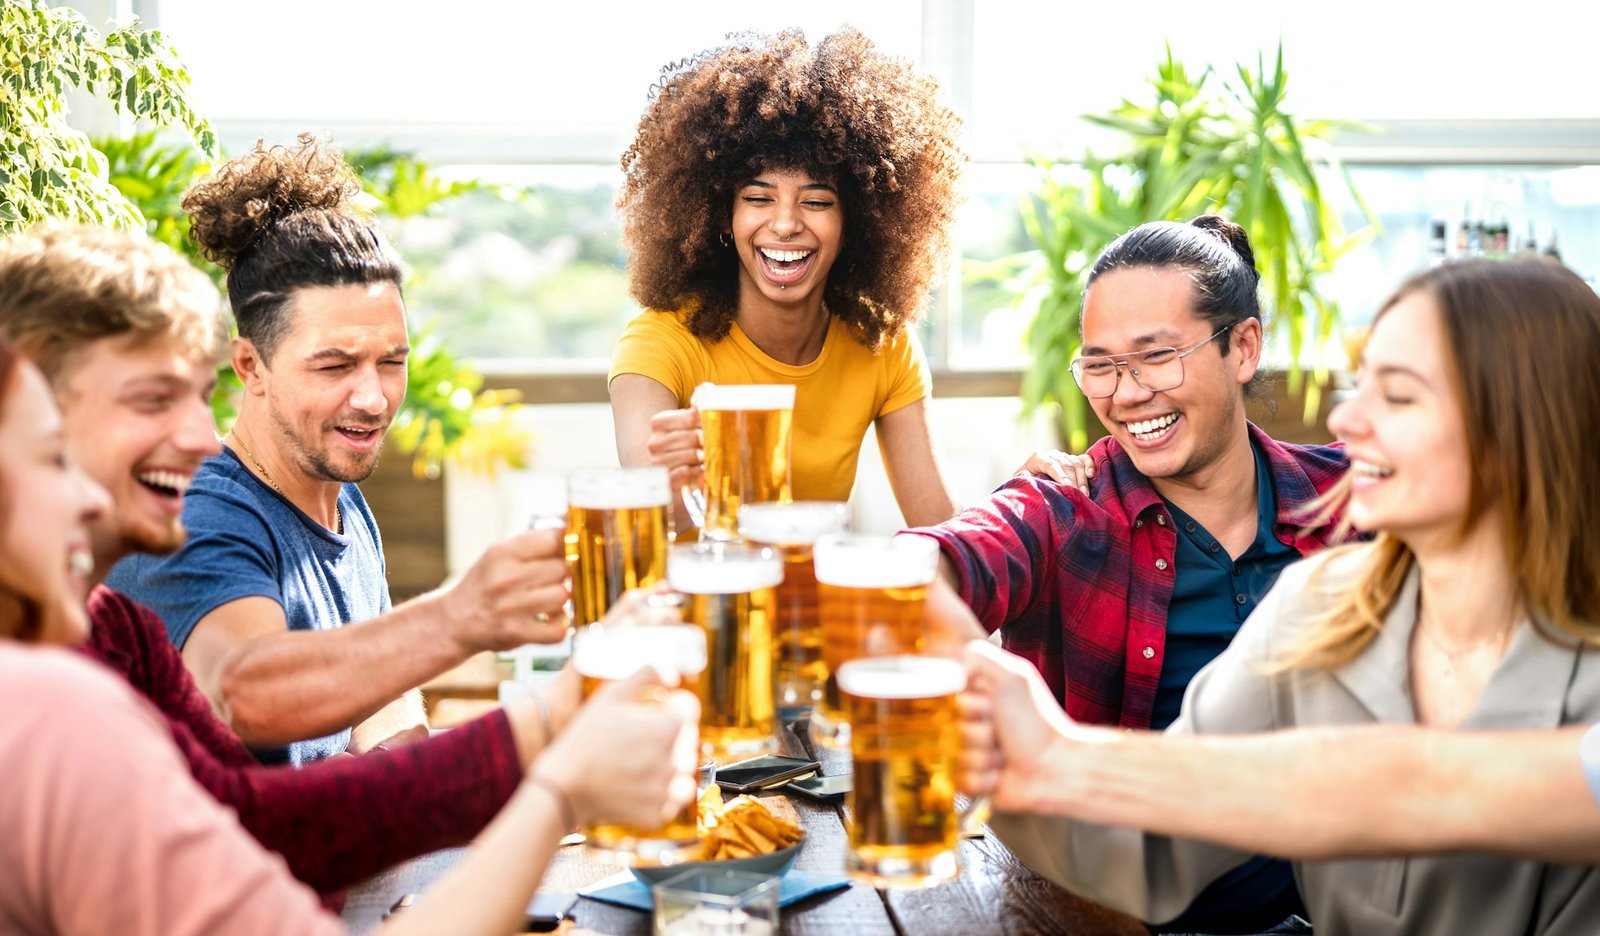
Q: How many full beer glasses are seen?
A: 7